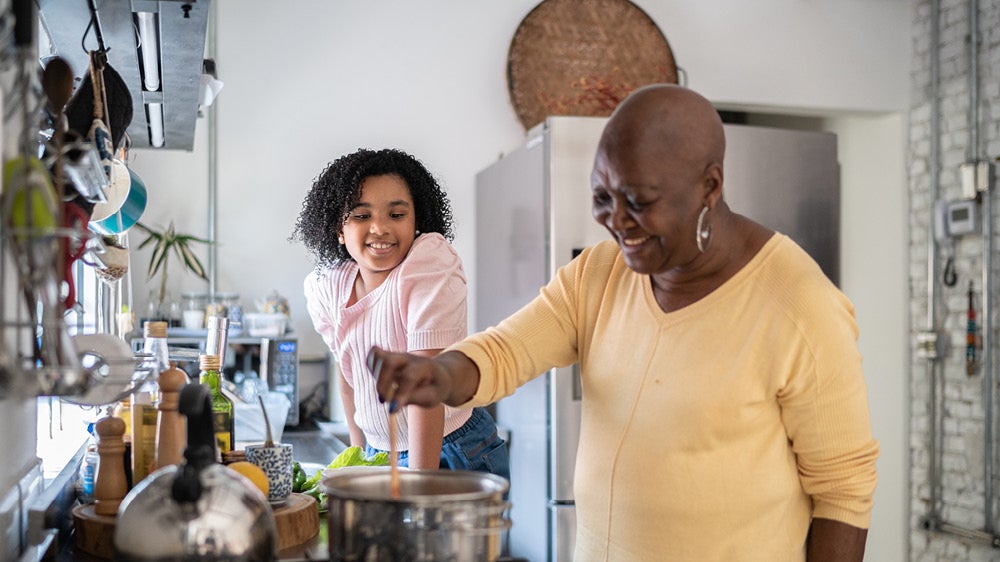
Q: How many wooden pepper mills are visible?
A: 2